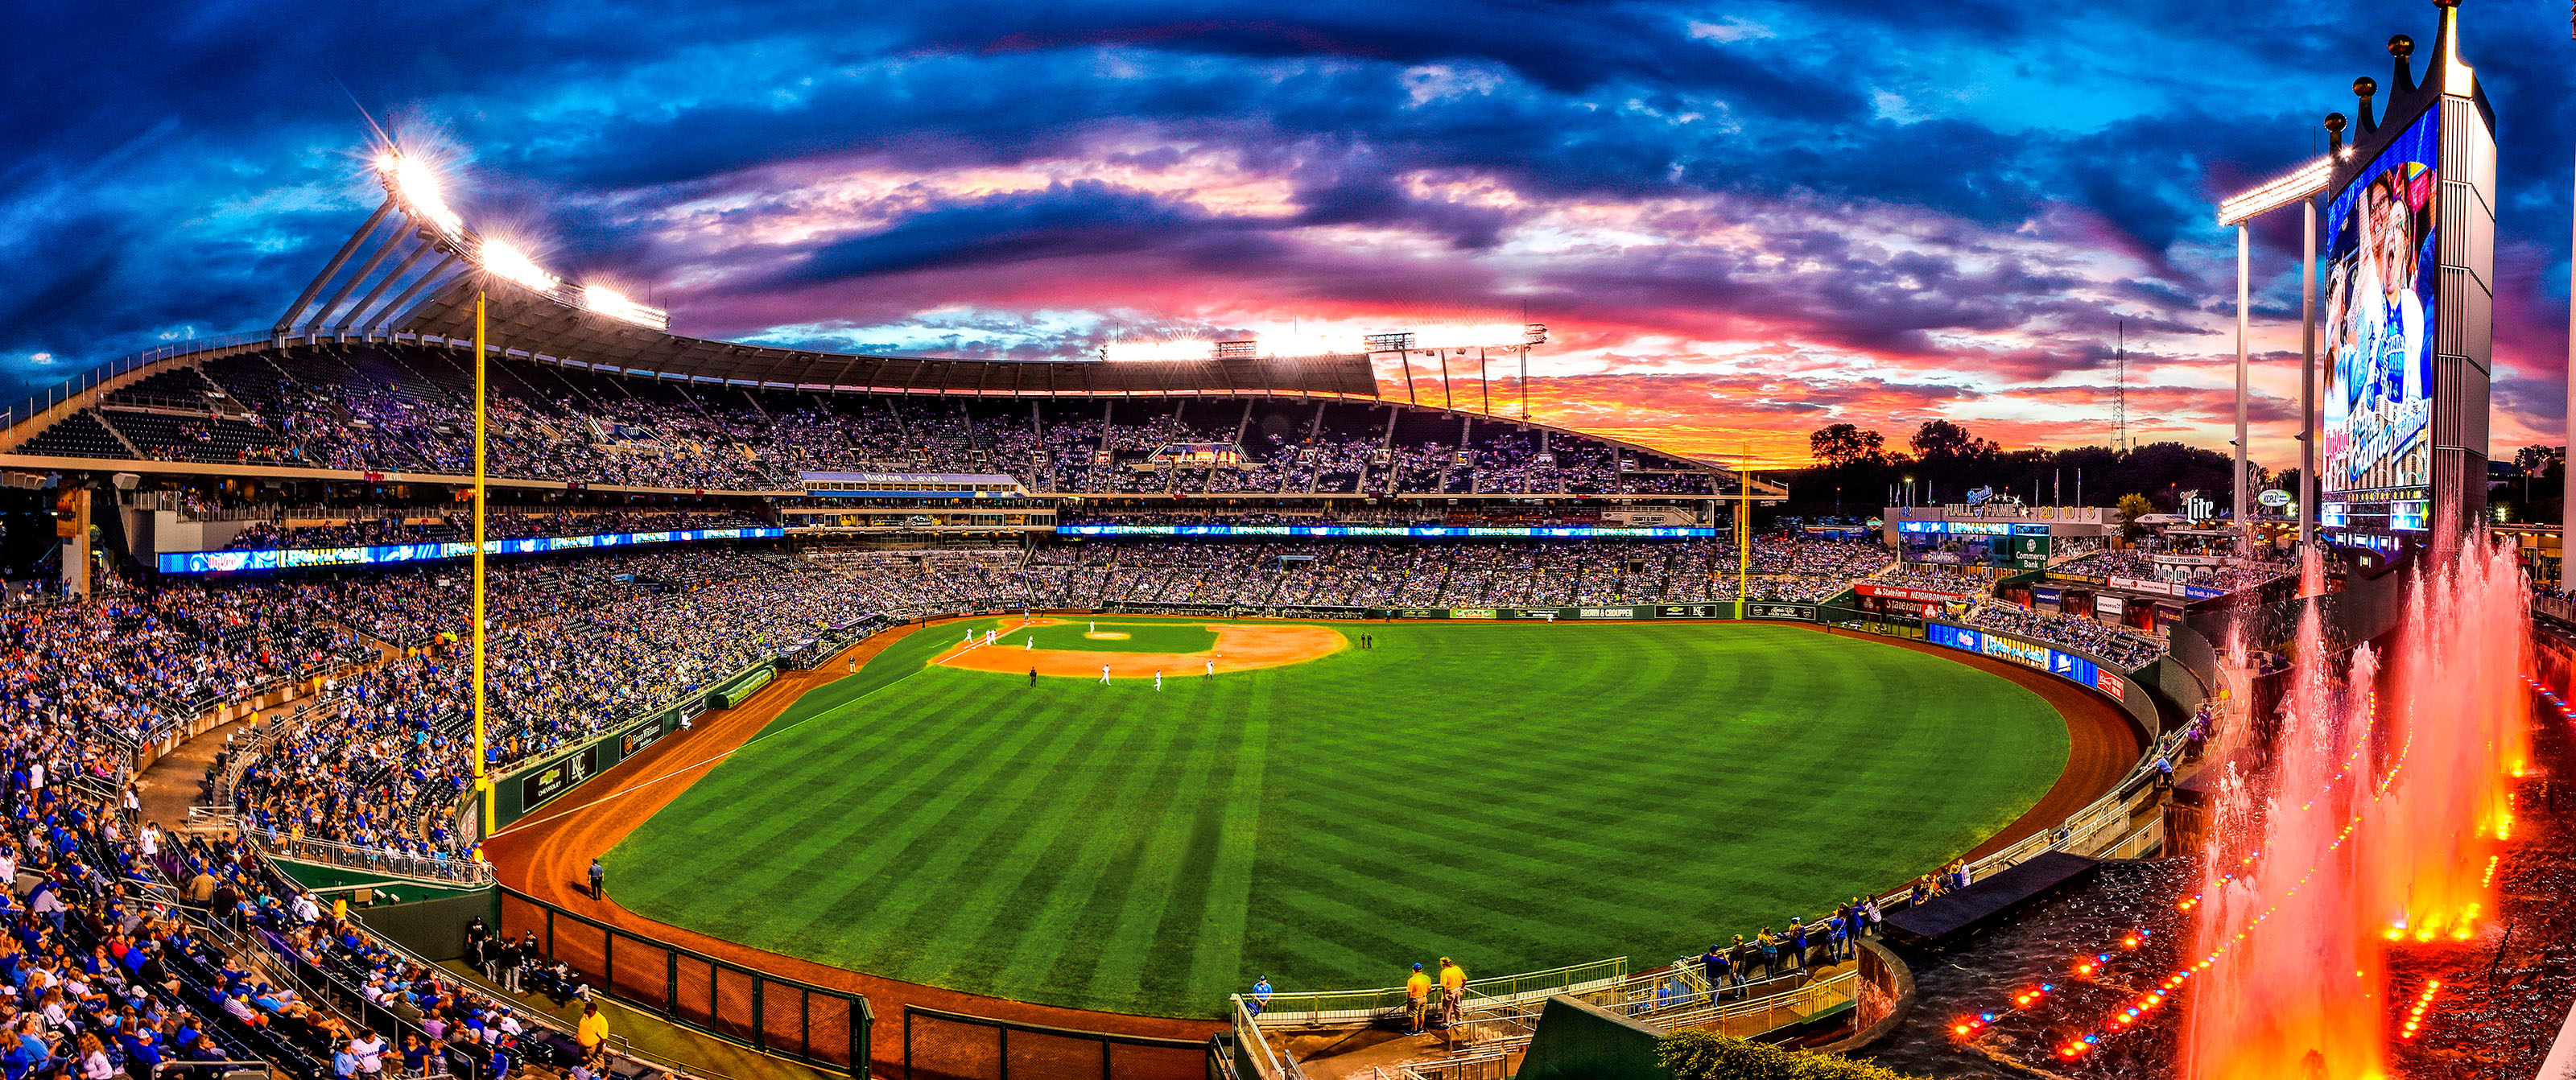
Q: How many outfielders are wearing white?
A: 3